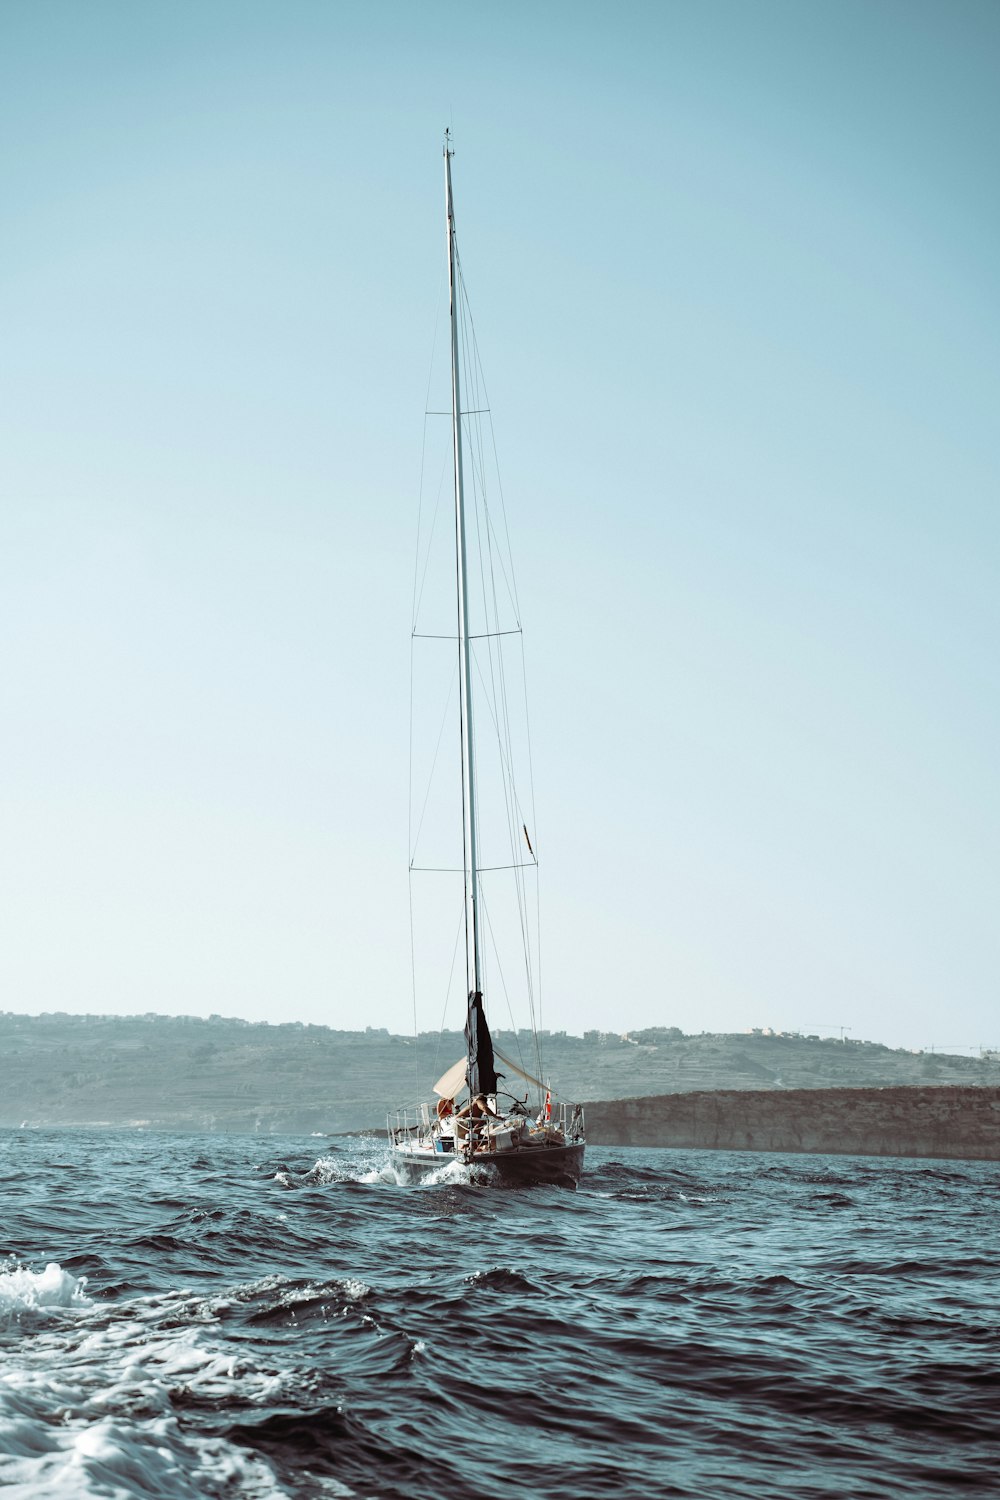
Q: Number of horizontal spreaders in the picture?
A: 3